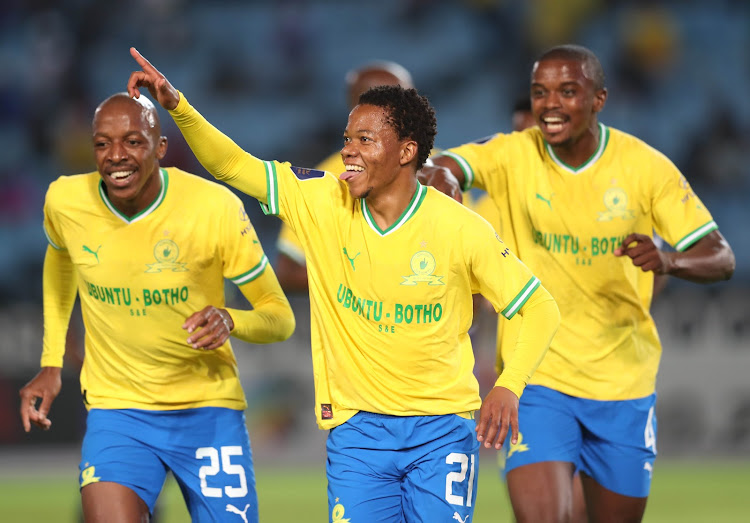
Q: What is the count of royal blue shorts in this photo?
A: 3